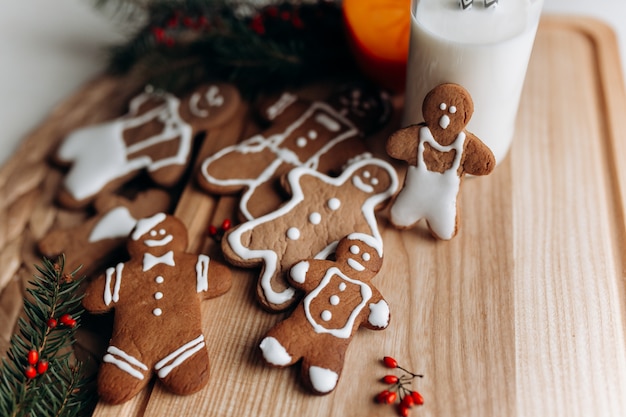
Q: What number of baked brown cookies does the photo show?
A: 7